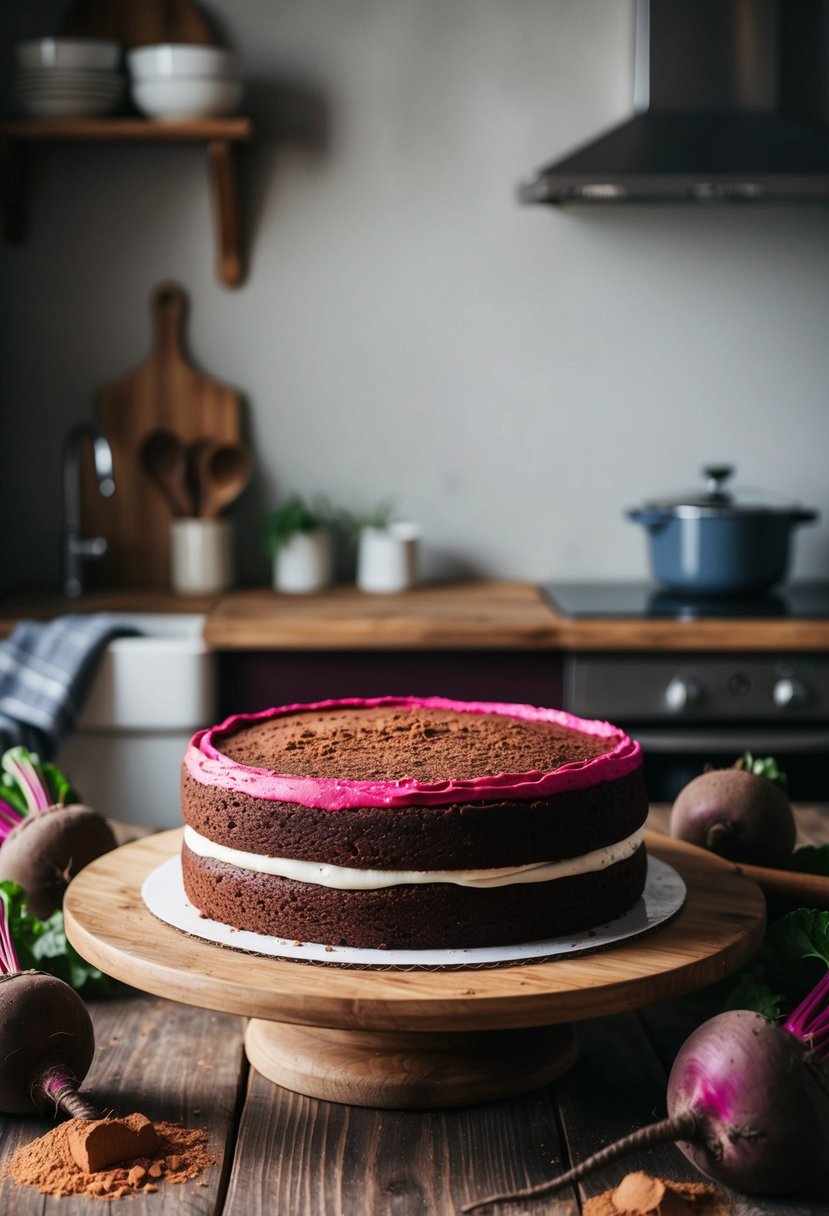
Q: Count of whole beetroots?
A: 4